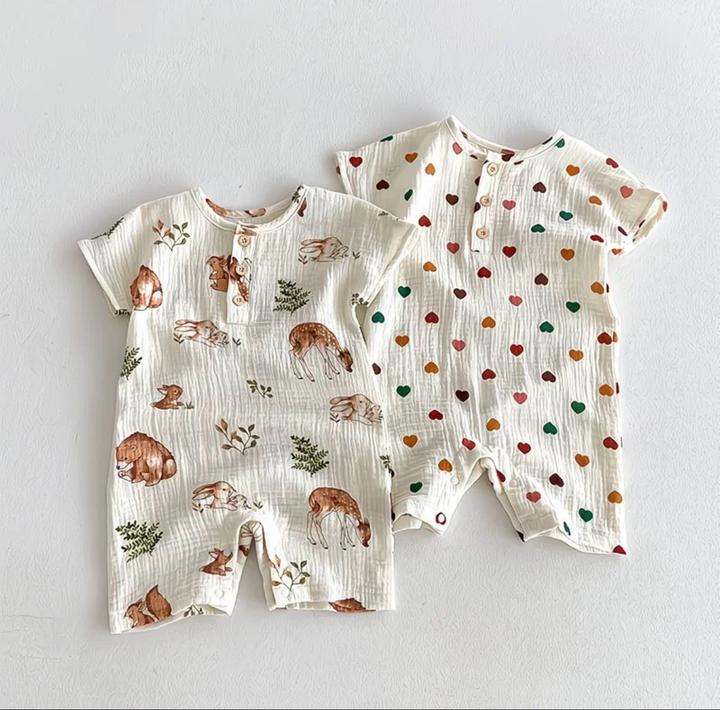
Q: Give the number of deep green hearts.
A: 15